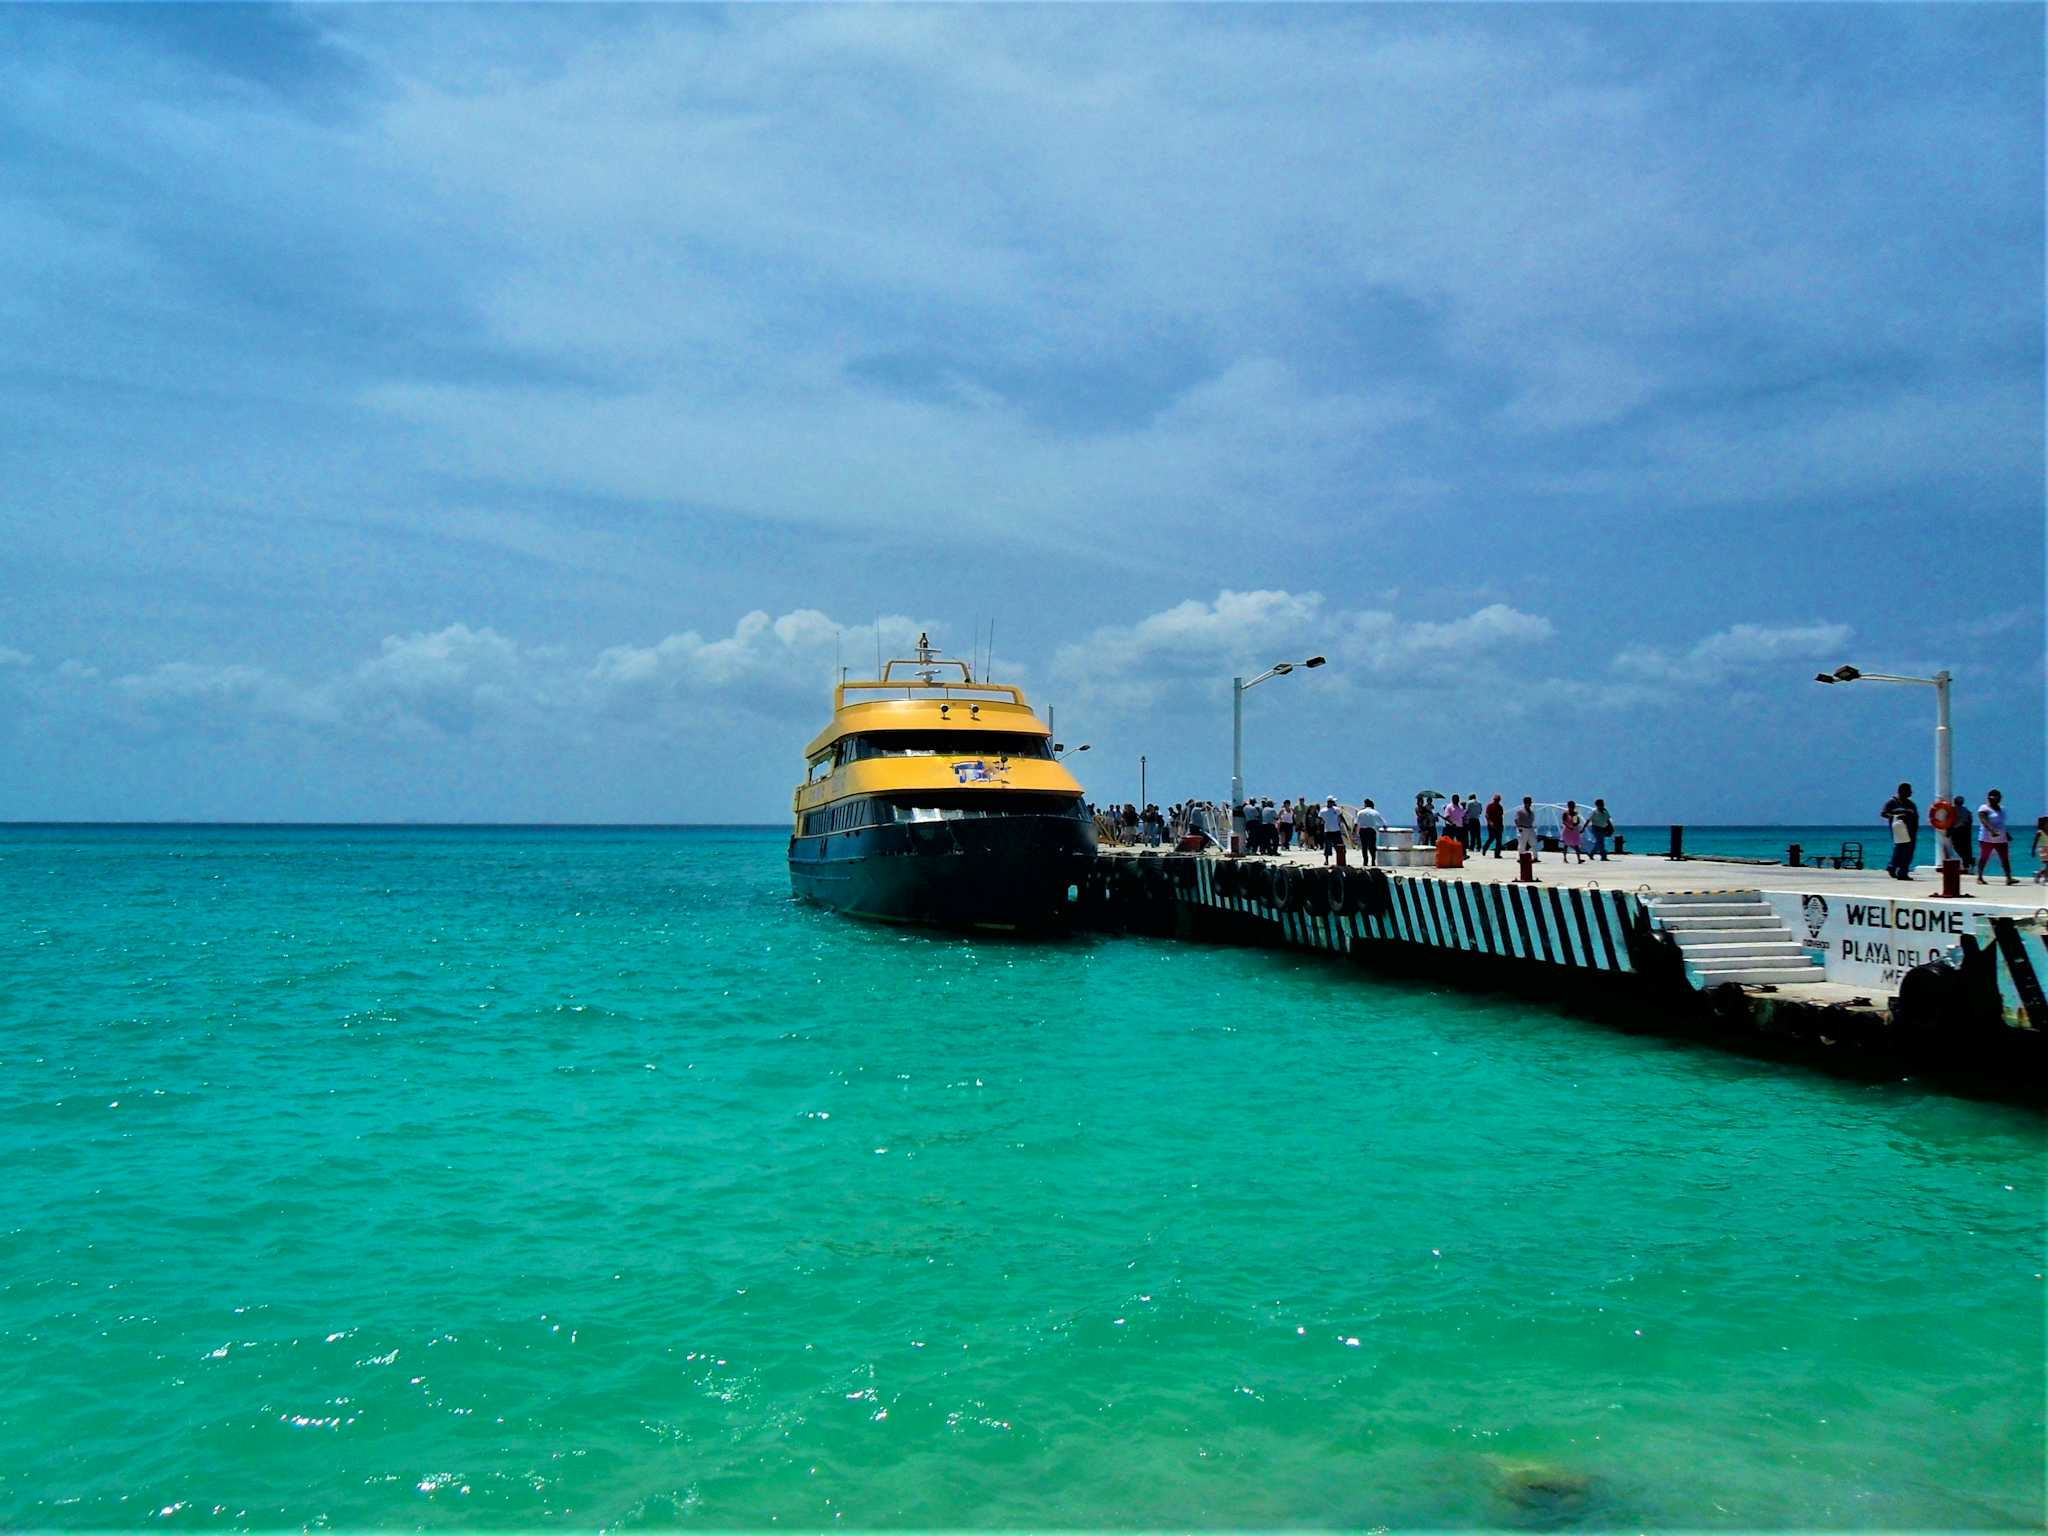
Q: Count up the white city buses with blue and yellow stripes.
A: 0